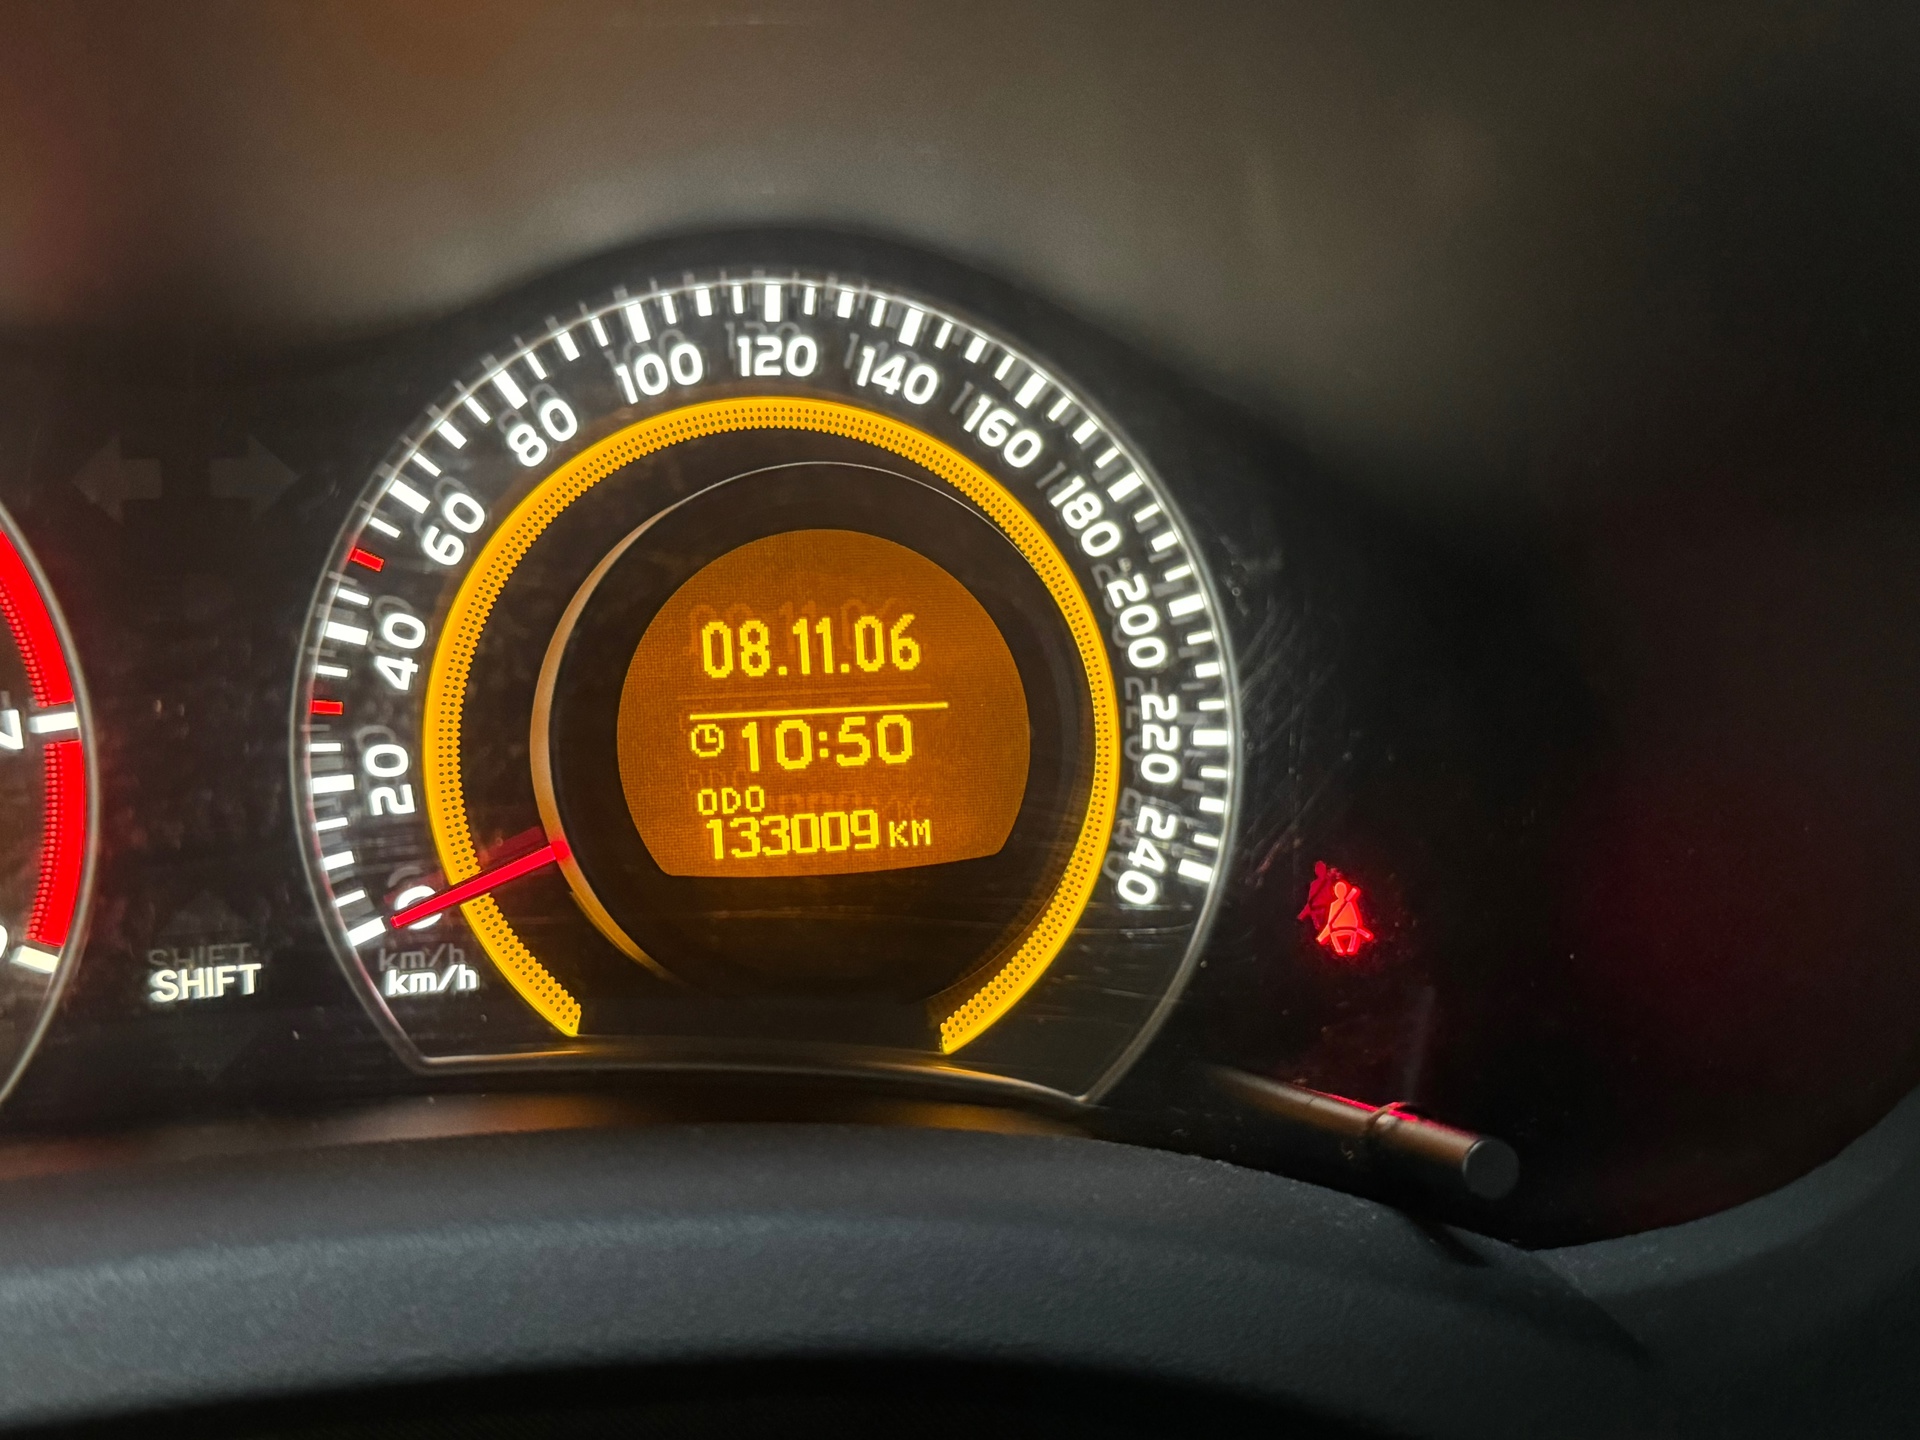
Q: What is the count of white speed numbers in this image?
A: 13